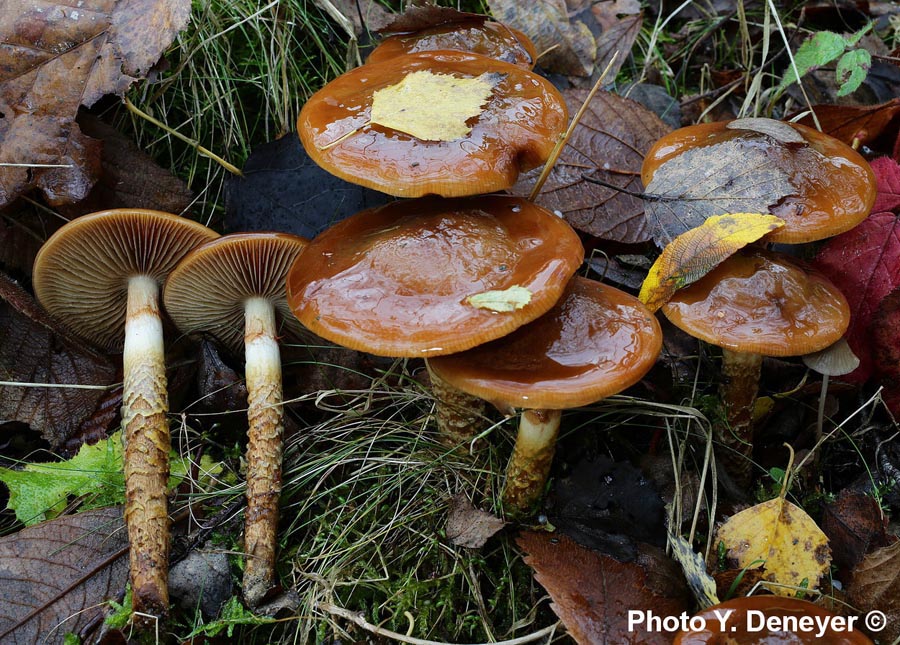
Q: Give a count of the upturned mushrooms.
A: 2